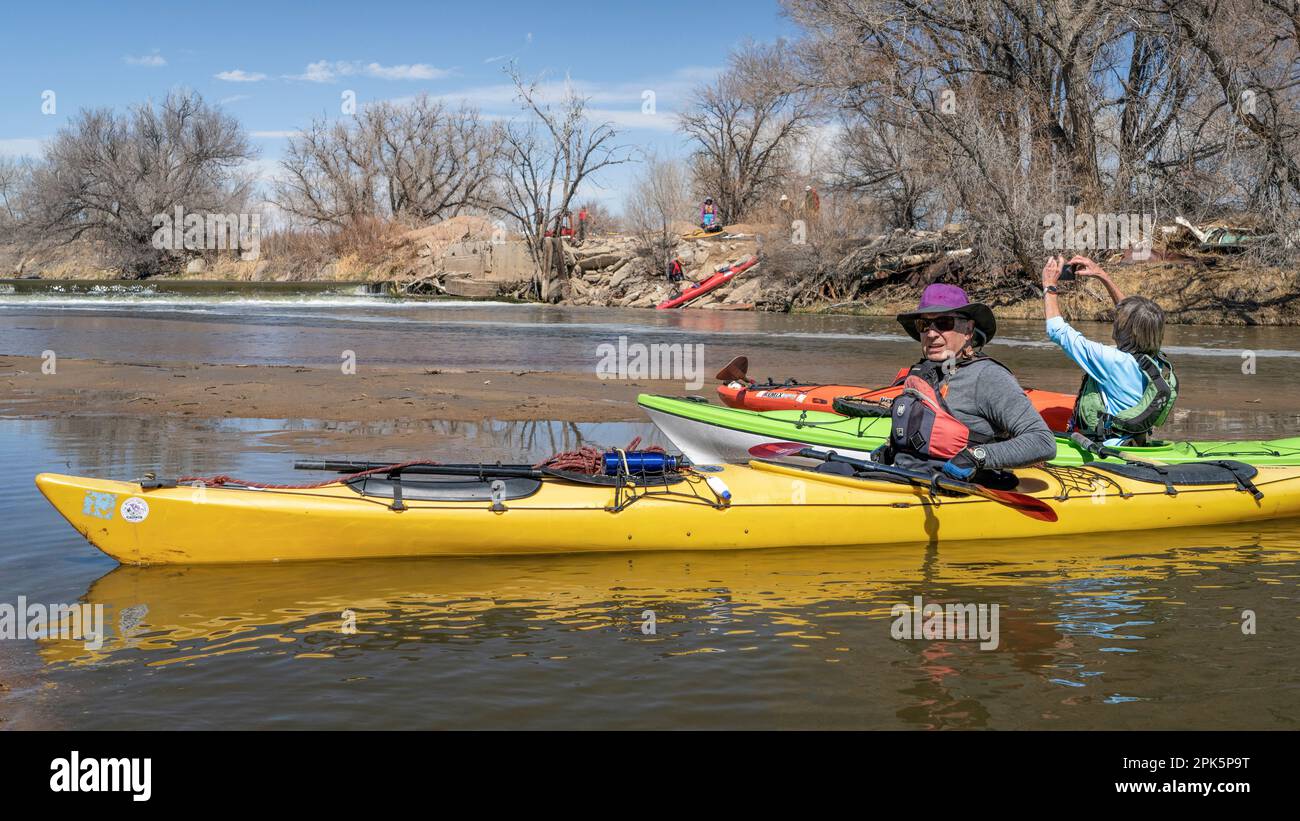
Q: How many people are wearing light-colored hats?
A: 2